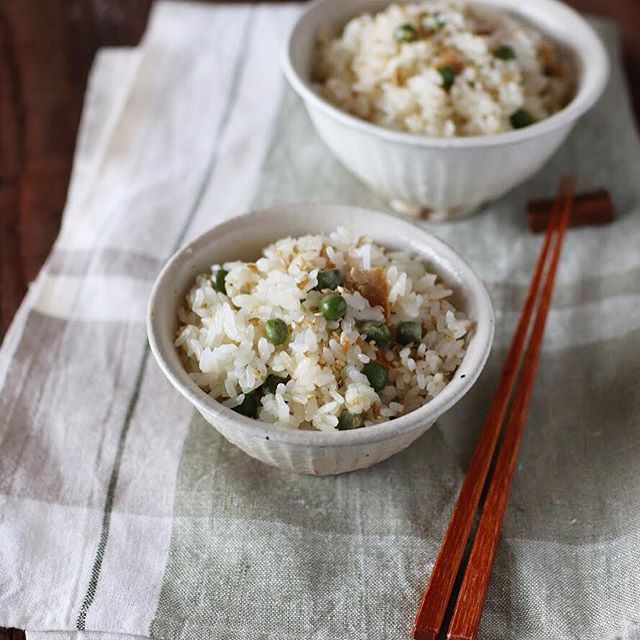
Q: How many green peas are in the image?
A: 15